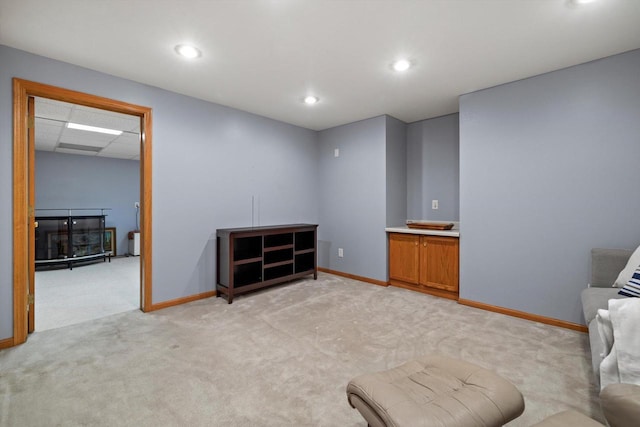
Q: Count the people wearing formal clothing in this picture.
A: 0